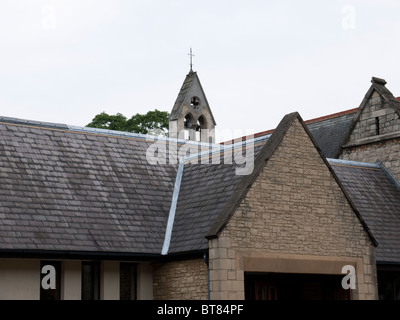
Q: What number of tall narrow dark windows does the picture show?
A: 3